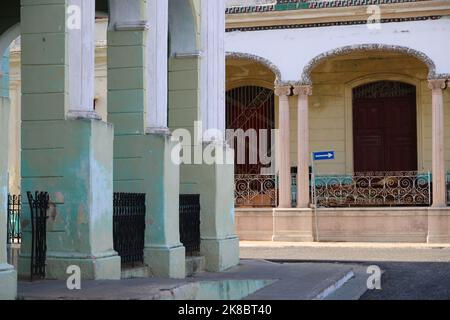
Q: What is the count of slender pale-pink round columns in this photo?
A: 3